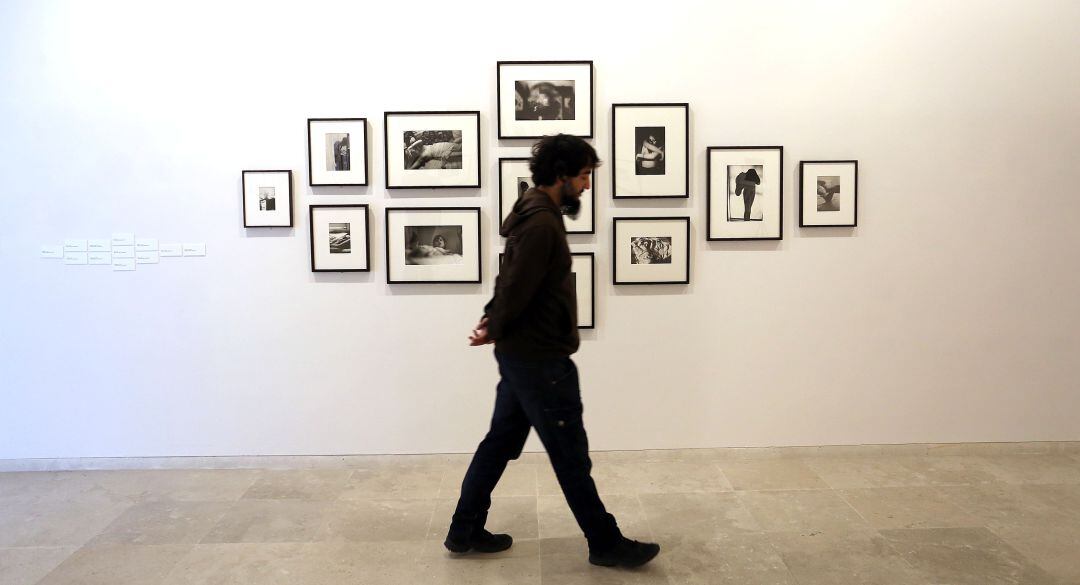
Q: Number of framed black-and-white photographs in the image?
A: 12